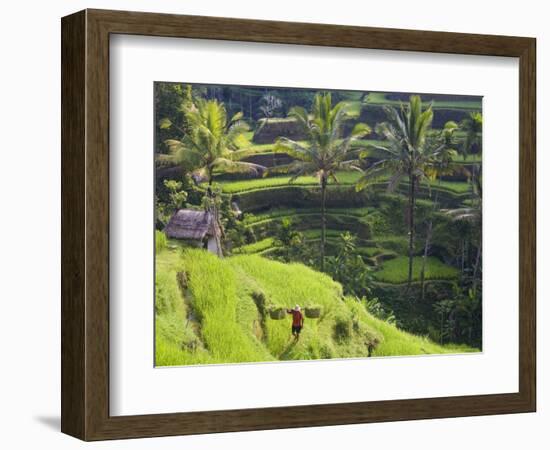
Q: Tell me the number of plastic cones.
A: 0